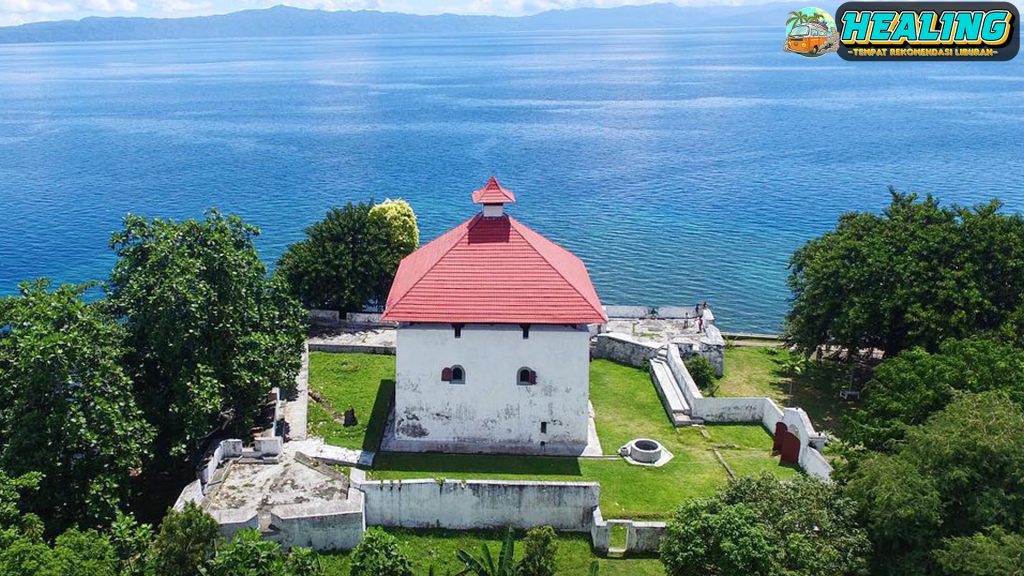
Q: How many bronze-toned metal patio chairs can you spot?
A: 0